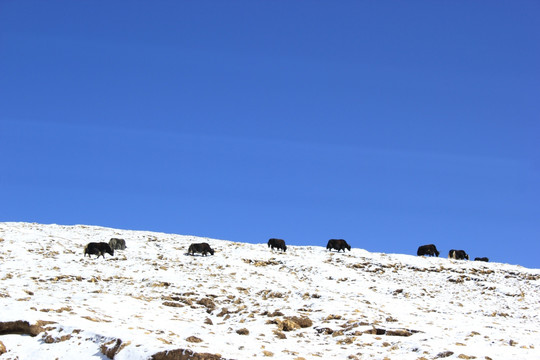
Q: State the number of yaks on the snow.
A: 8